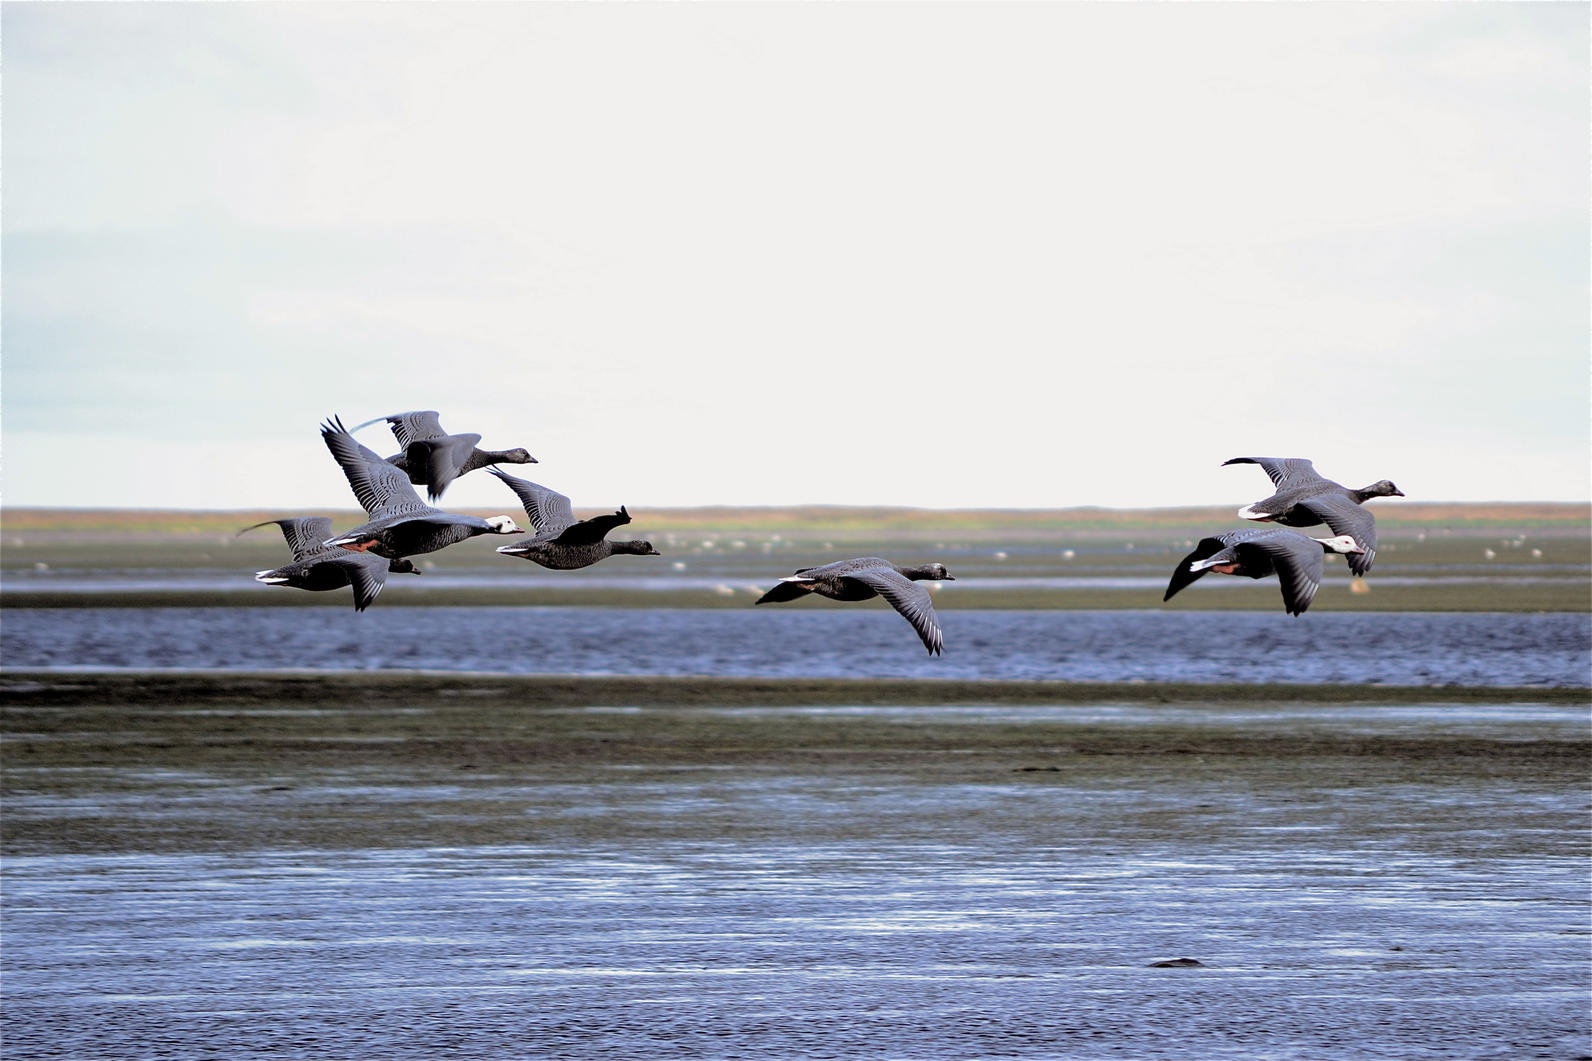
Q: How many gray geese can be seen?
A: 7